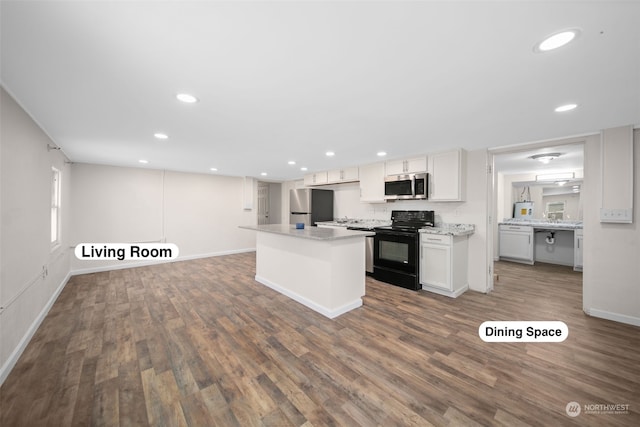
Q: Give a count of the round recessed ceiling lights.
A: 11